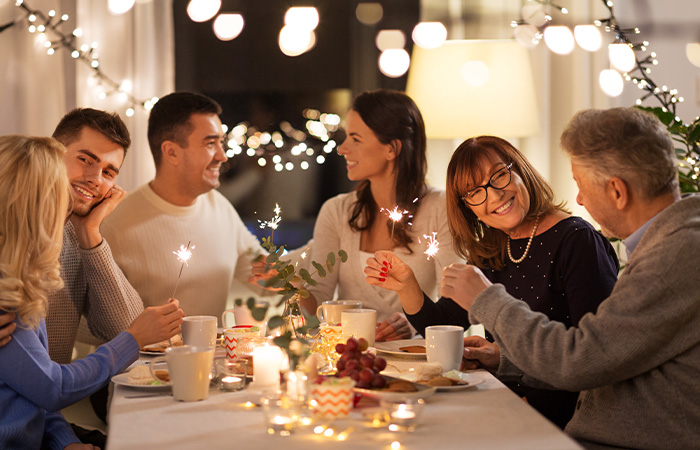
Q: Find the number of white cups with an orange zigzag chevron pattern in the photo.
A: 3